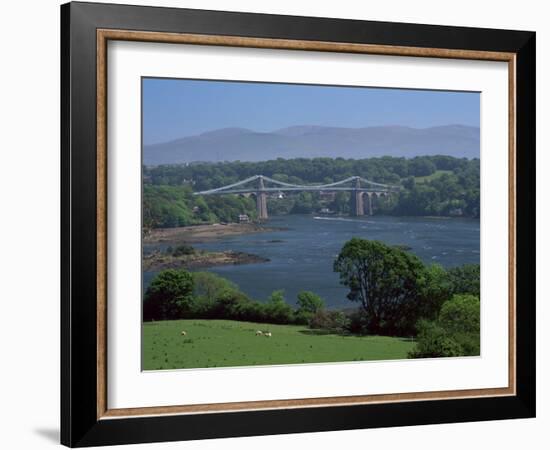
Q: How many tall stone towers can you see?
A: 2